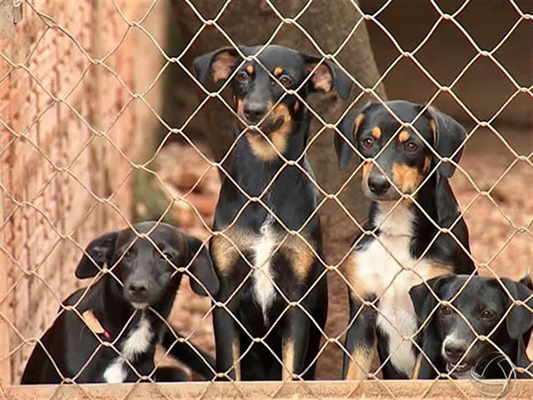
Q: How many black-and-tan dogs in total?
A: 2